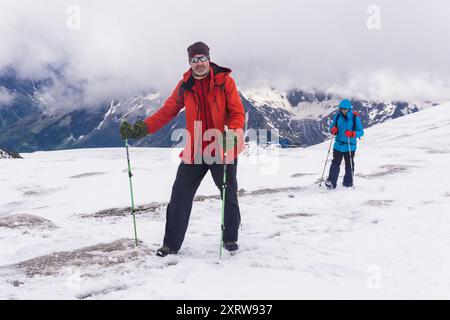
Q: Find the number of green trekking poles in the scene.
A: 2